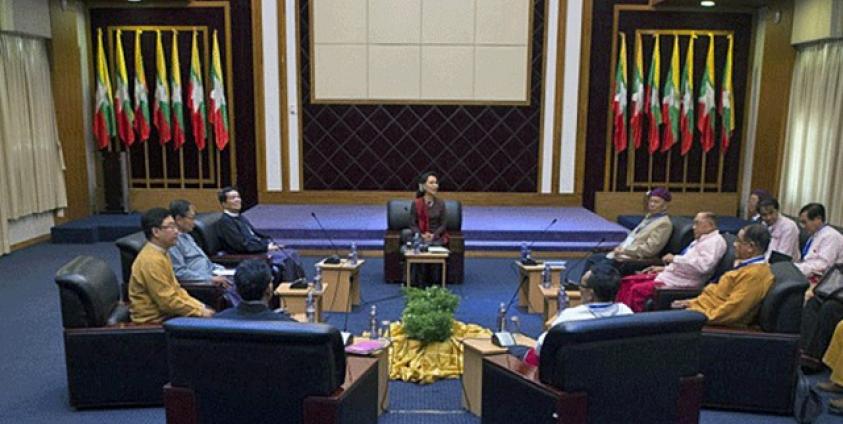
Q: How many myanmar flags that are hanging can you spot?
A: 14